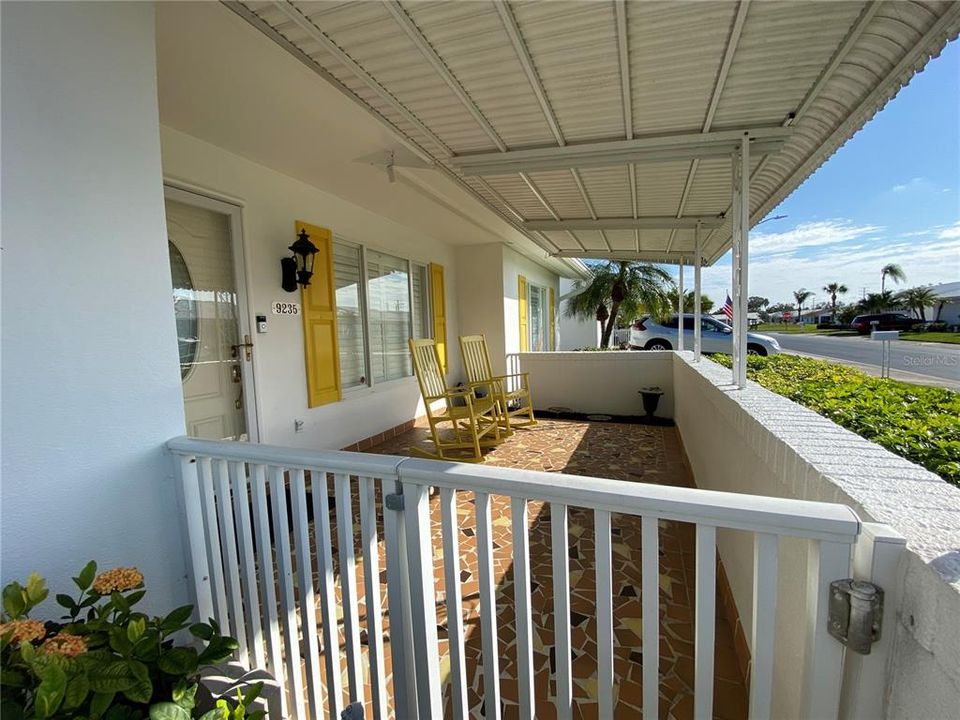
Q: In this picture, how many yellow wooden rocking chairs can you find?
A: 2